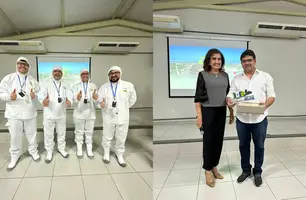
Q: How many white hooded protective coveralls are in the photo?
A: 4